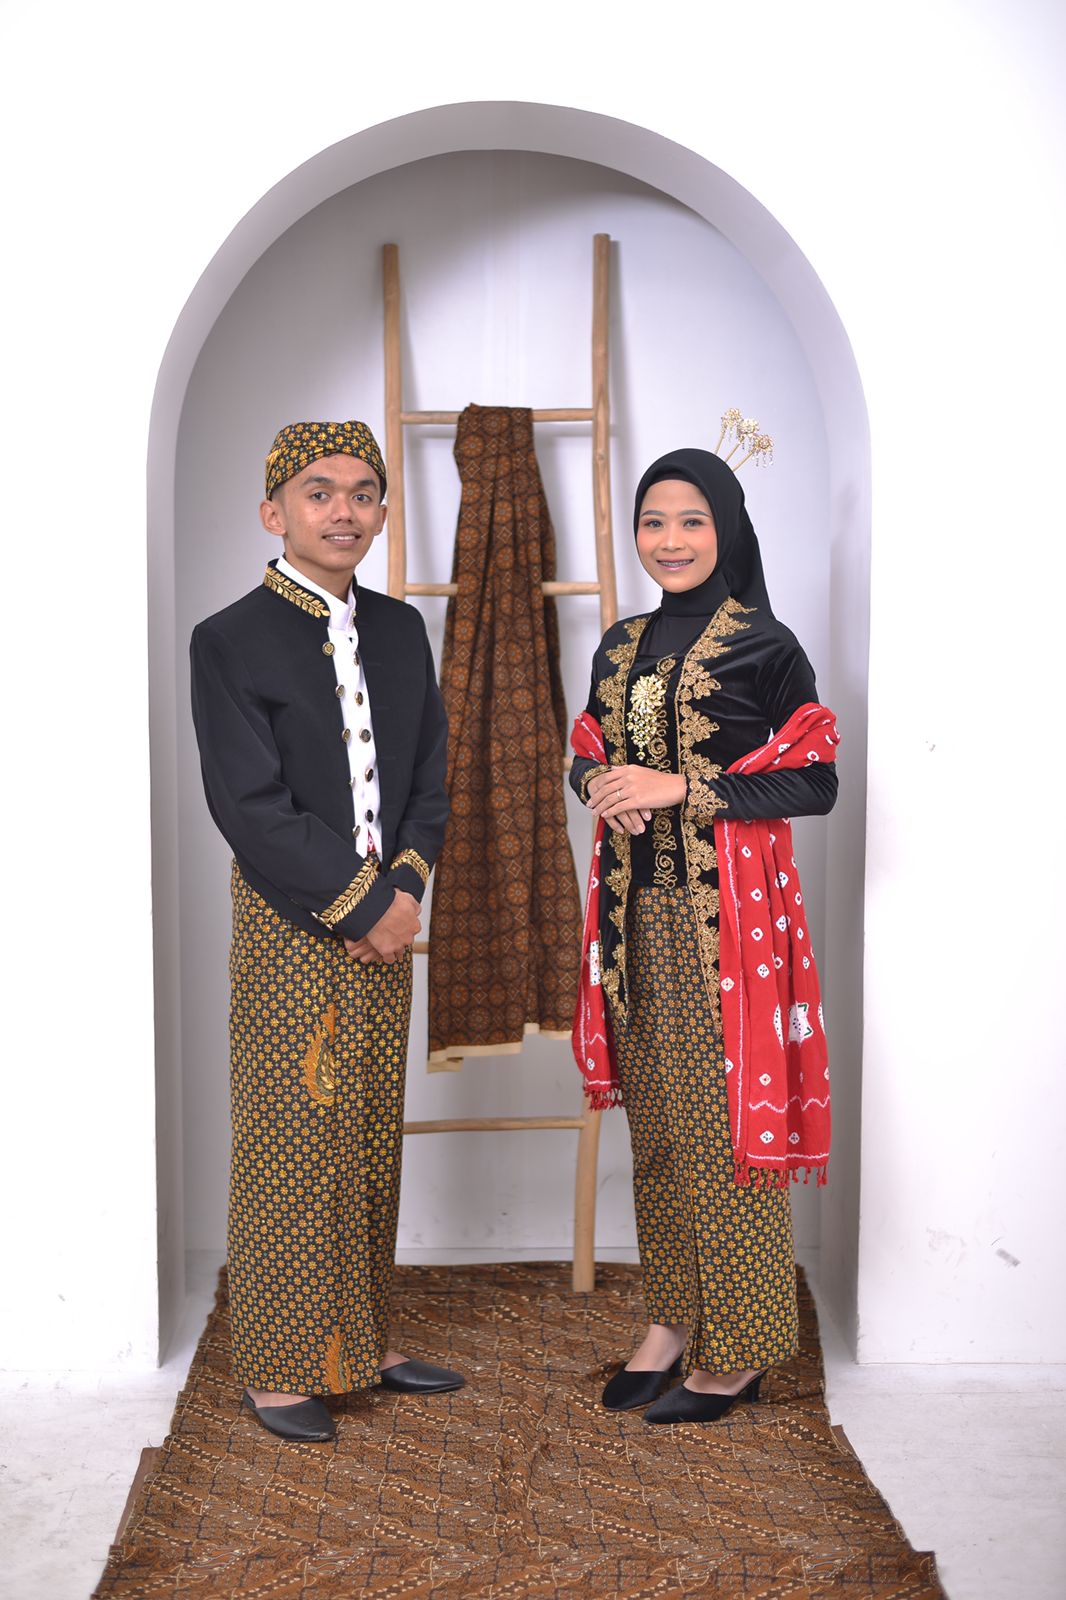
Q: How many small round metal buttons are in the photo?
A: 10